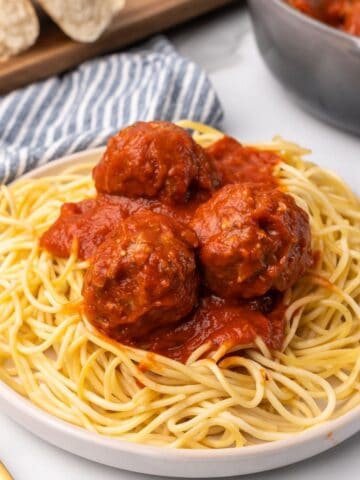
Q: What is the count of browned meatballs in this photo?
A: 3